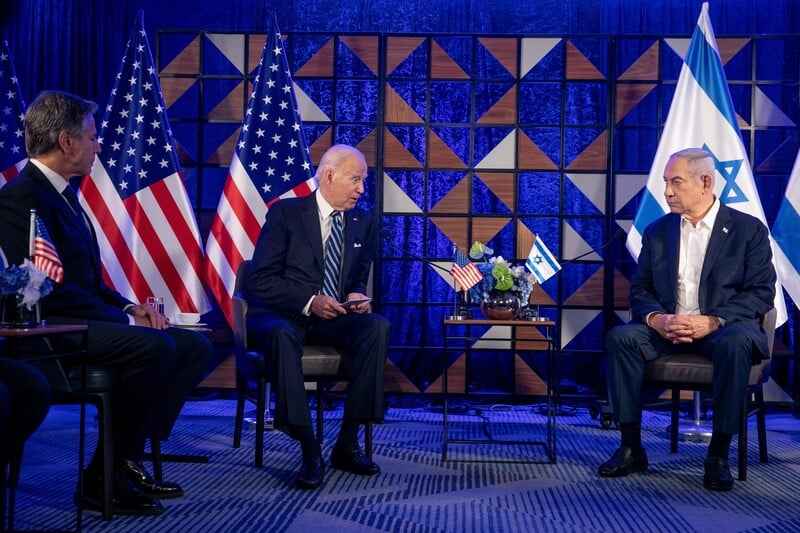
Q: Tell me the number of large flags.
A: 5